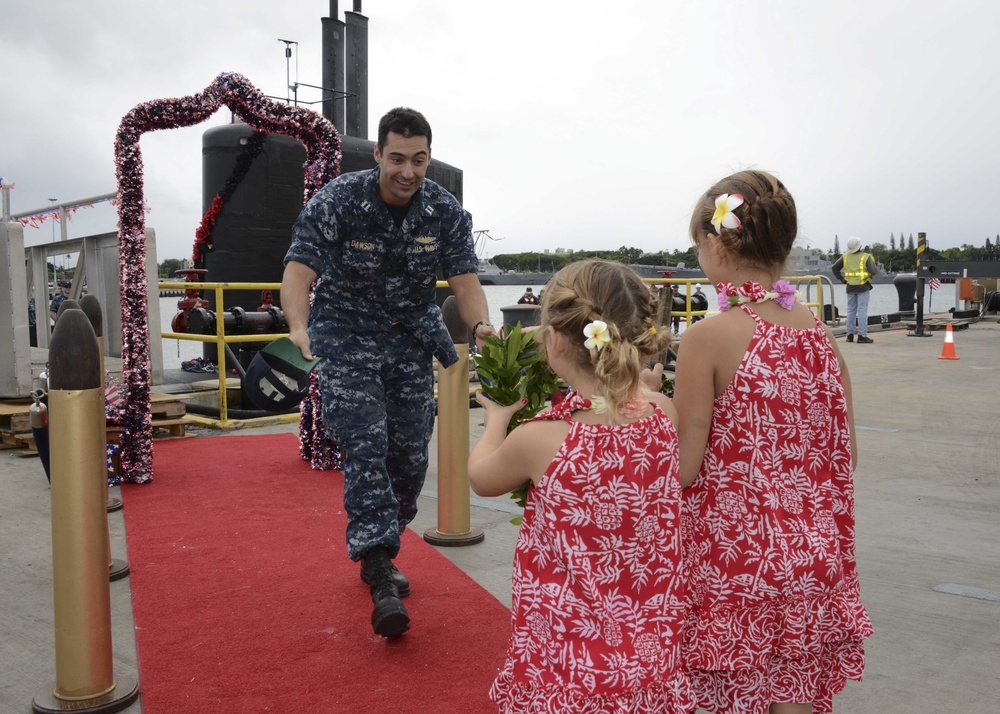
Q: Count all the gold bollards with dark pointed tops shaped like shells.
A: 4